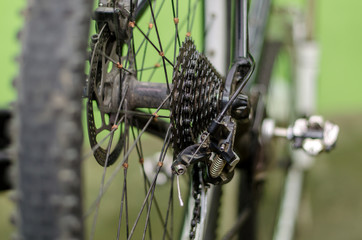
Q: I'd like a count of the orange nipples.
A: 12